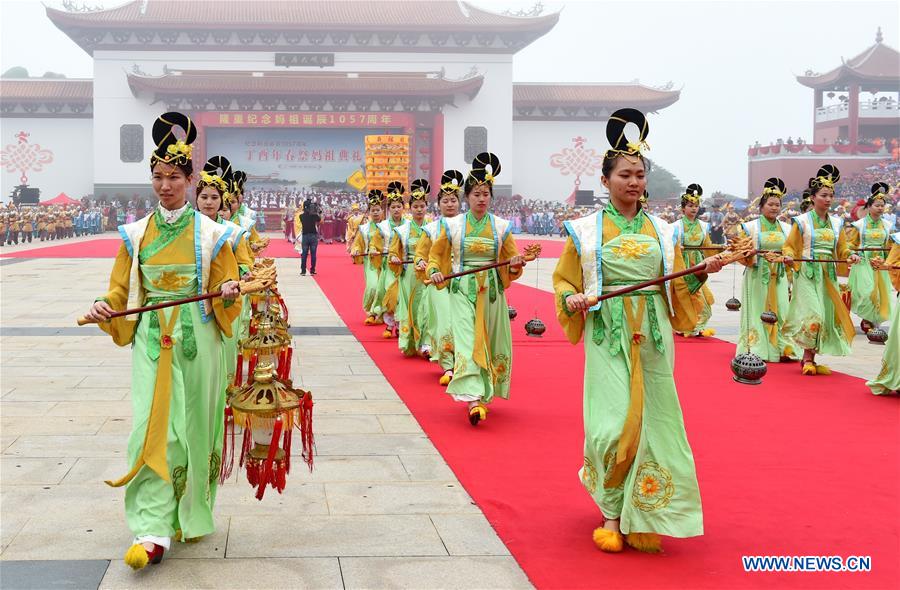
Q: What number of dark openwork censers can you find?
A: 6